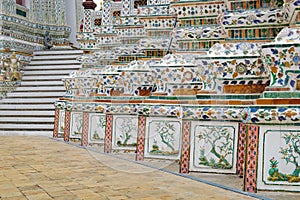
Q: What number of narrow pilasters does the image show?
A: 8